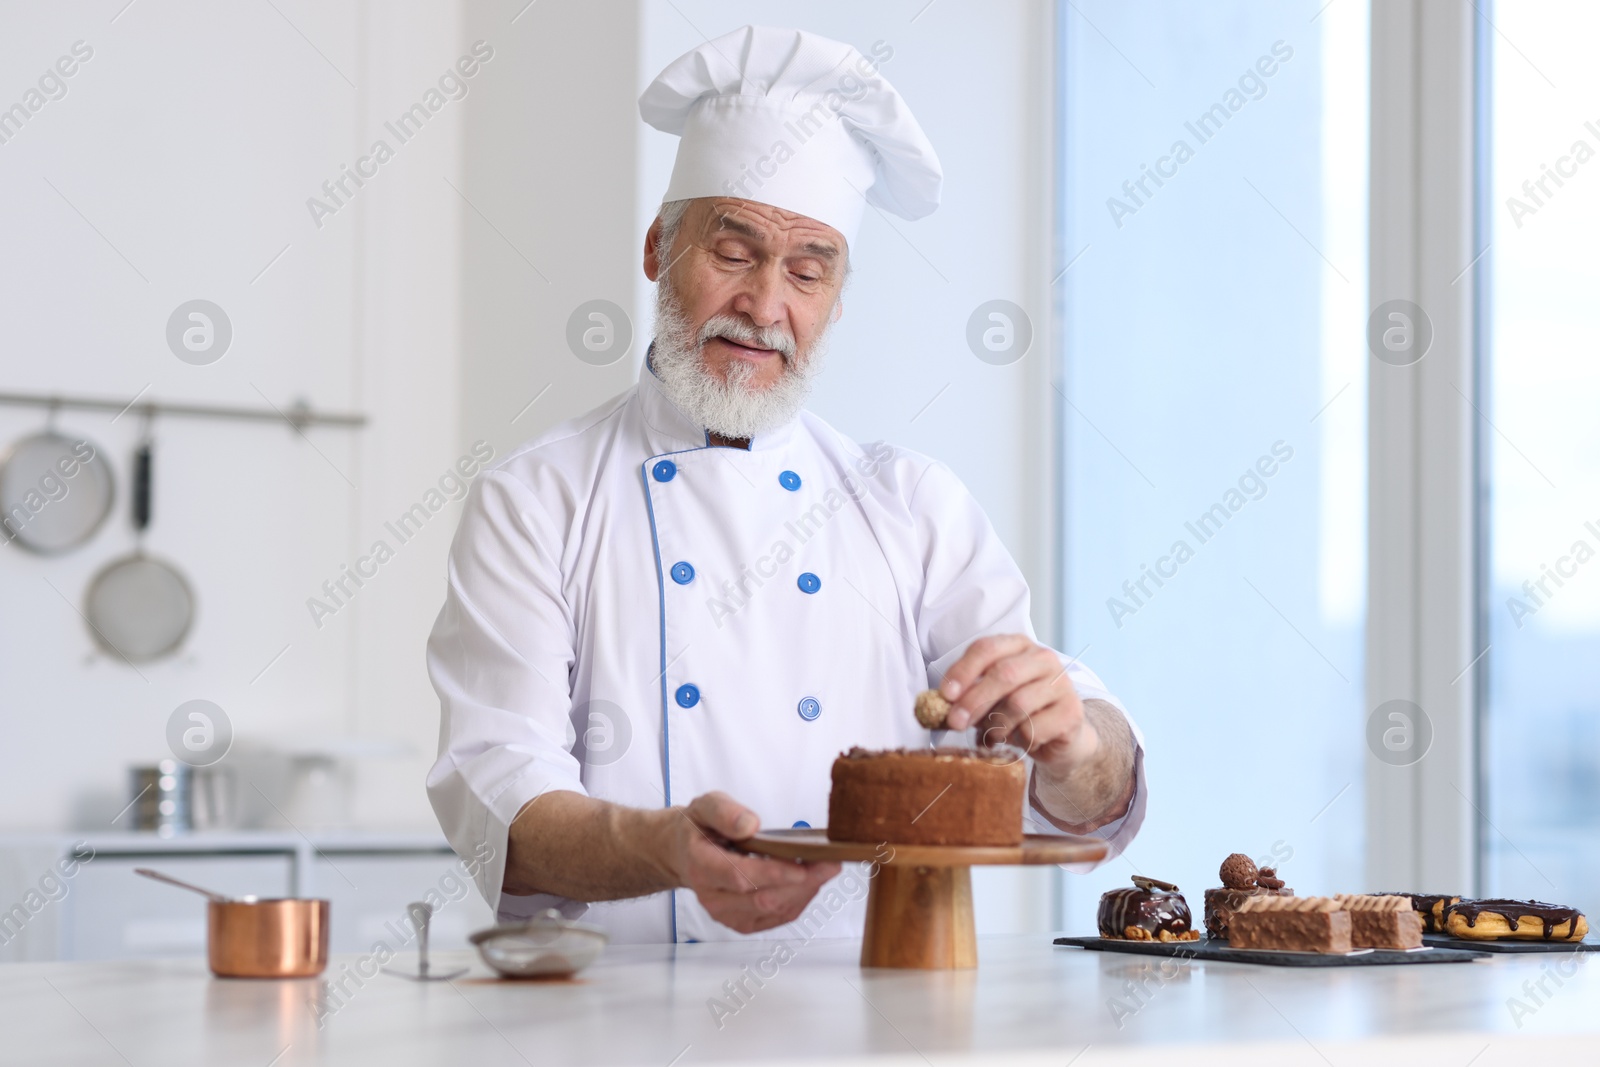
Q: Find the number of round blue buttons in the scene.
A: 7